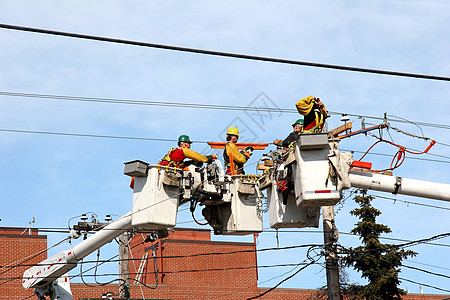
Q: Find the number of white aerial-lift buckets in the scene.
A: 4